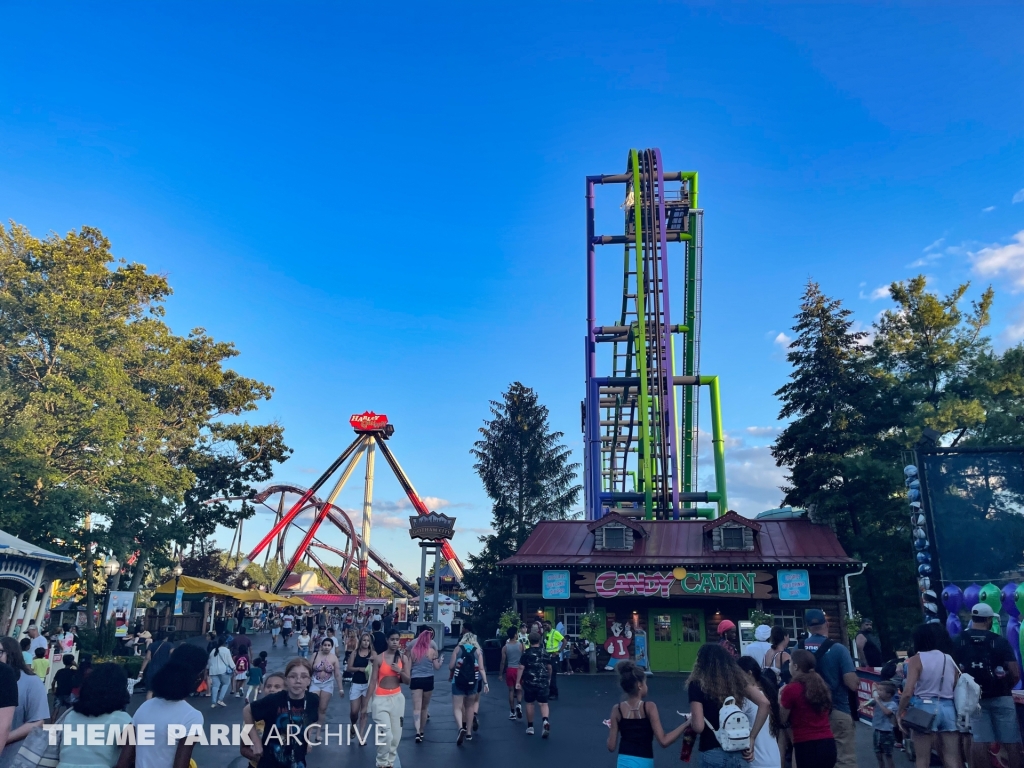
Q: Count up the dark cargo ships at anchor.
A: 0